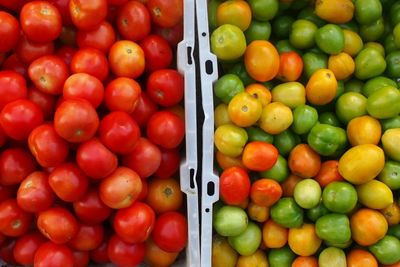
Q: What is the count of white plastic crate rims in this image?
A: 2